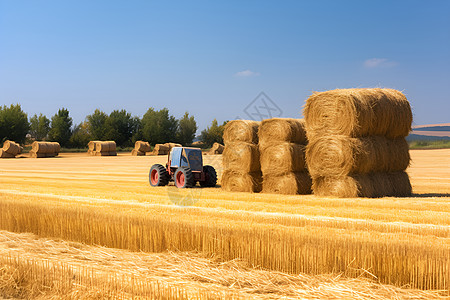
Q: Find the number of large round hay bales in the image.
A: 9